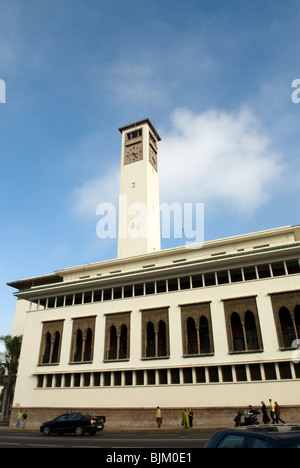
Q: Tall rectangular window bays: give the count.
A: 7